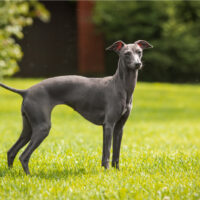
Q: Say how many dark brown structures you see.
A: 1